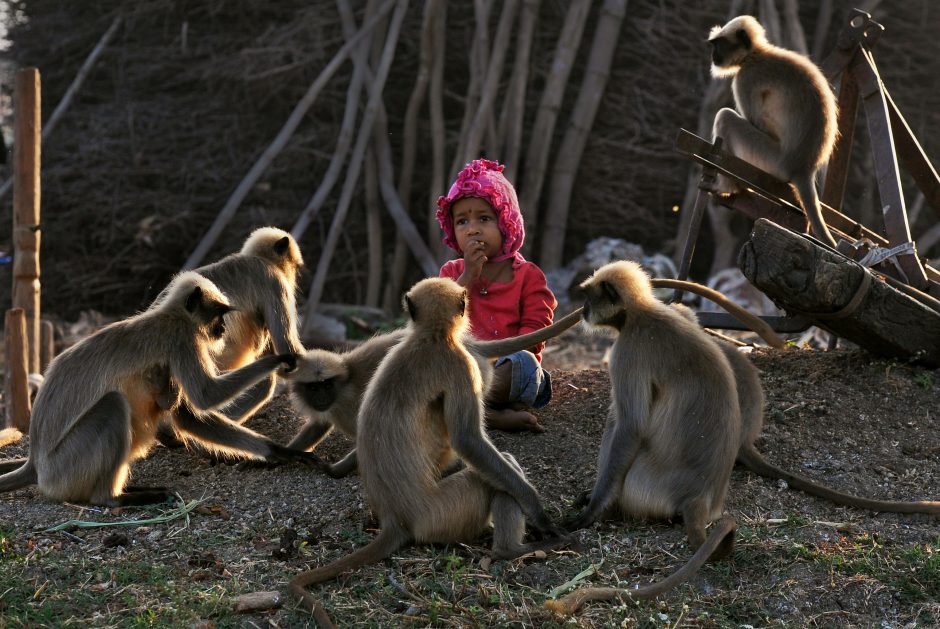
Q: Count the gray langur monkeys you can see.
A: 7